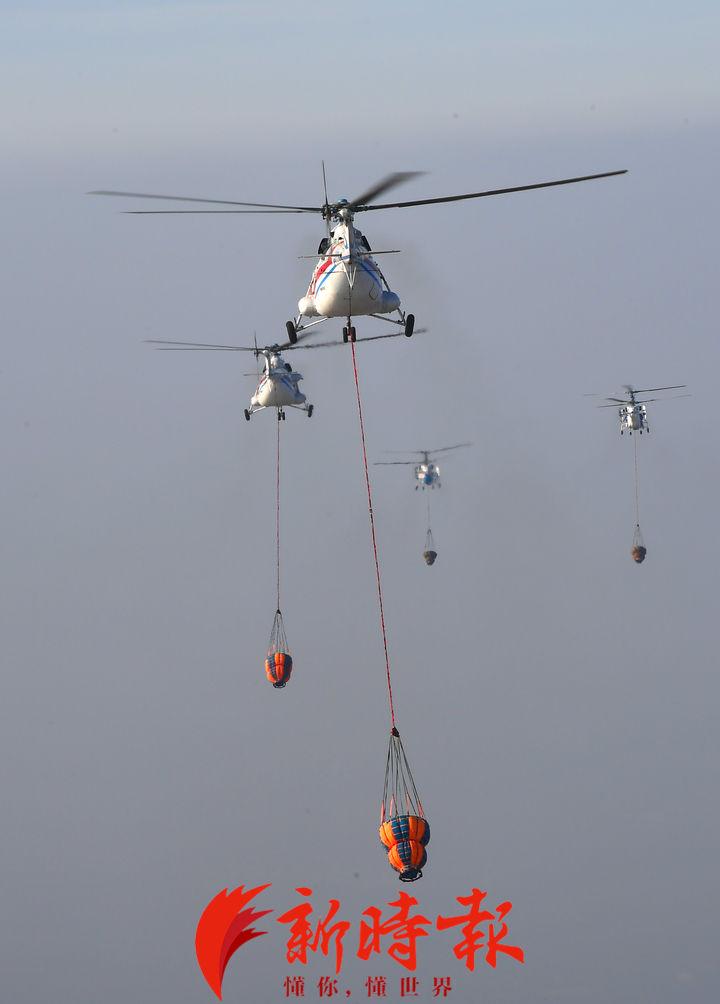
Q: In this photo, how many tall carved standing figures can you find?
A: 0